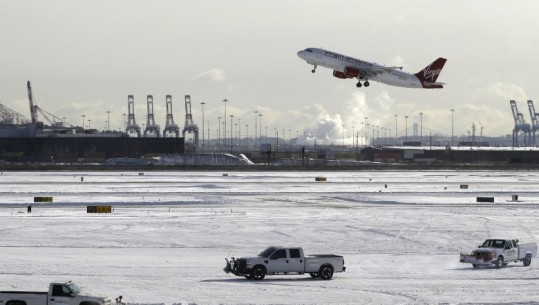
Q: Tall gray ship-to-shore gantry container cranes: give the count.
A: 6